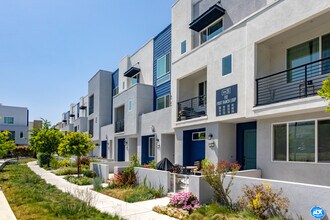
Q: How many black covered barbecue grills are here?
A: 1